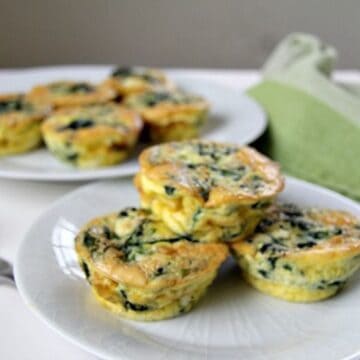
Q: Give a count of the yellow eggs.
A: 8